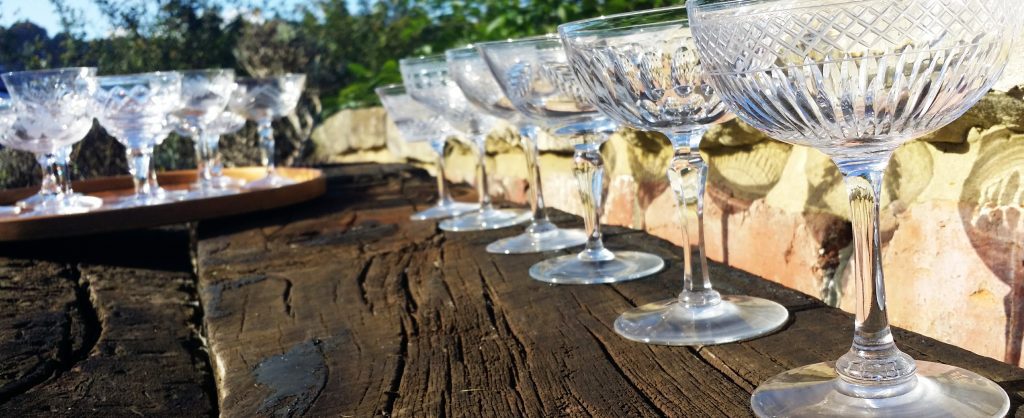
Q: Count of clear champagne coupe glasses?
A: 14